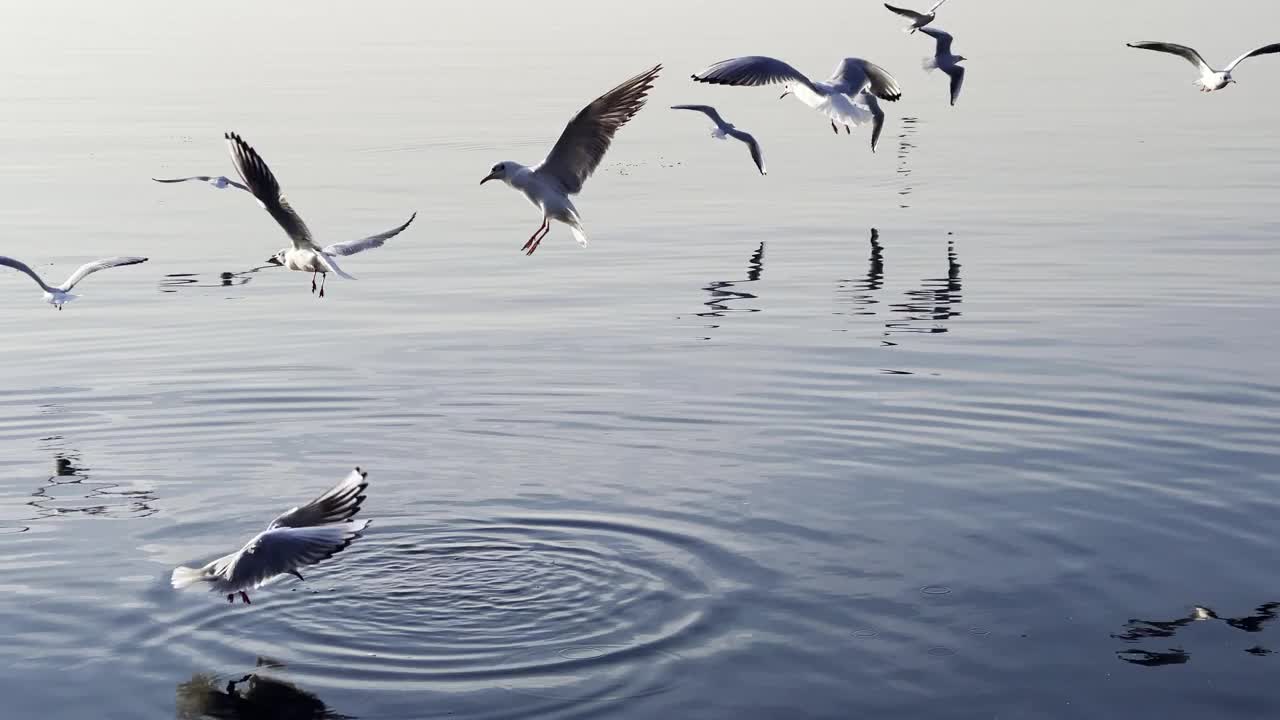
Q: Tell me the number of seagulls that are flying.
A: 11